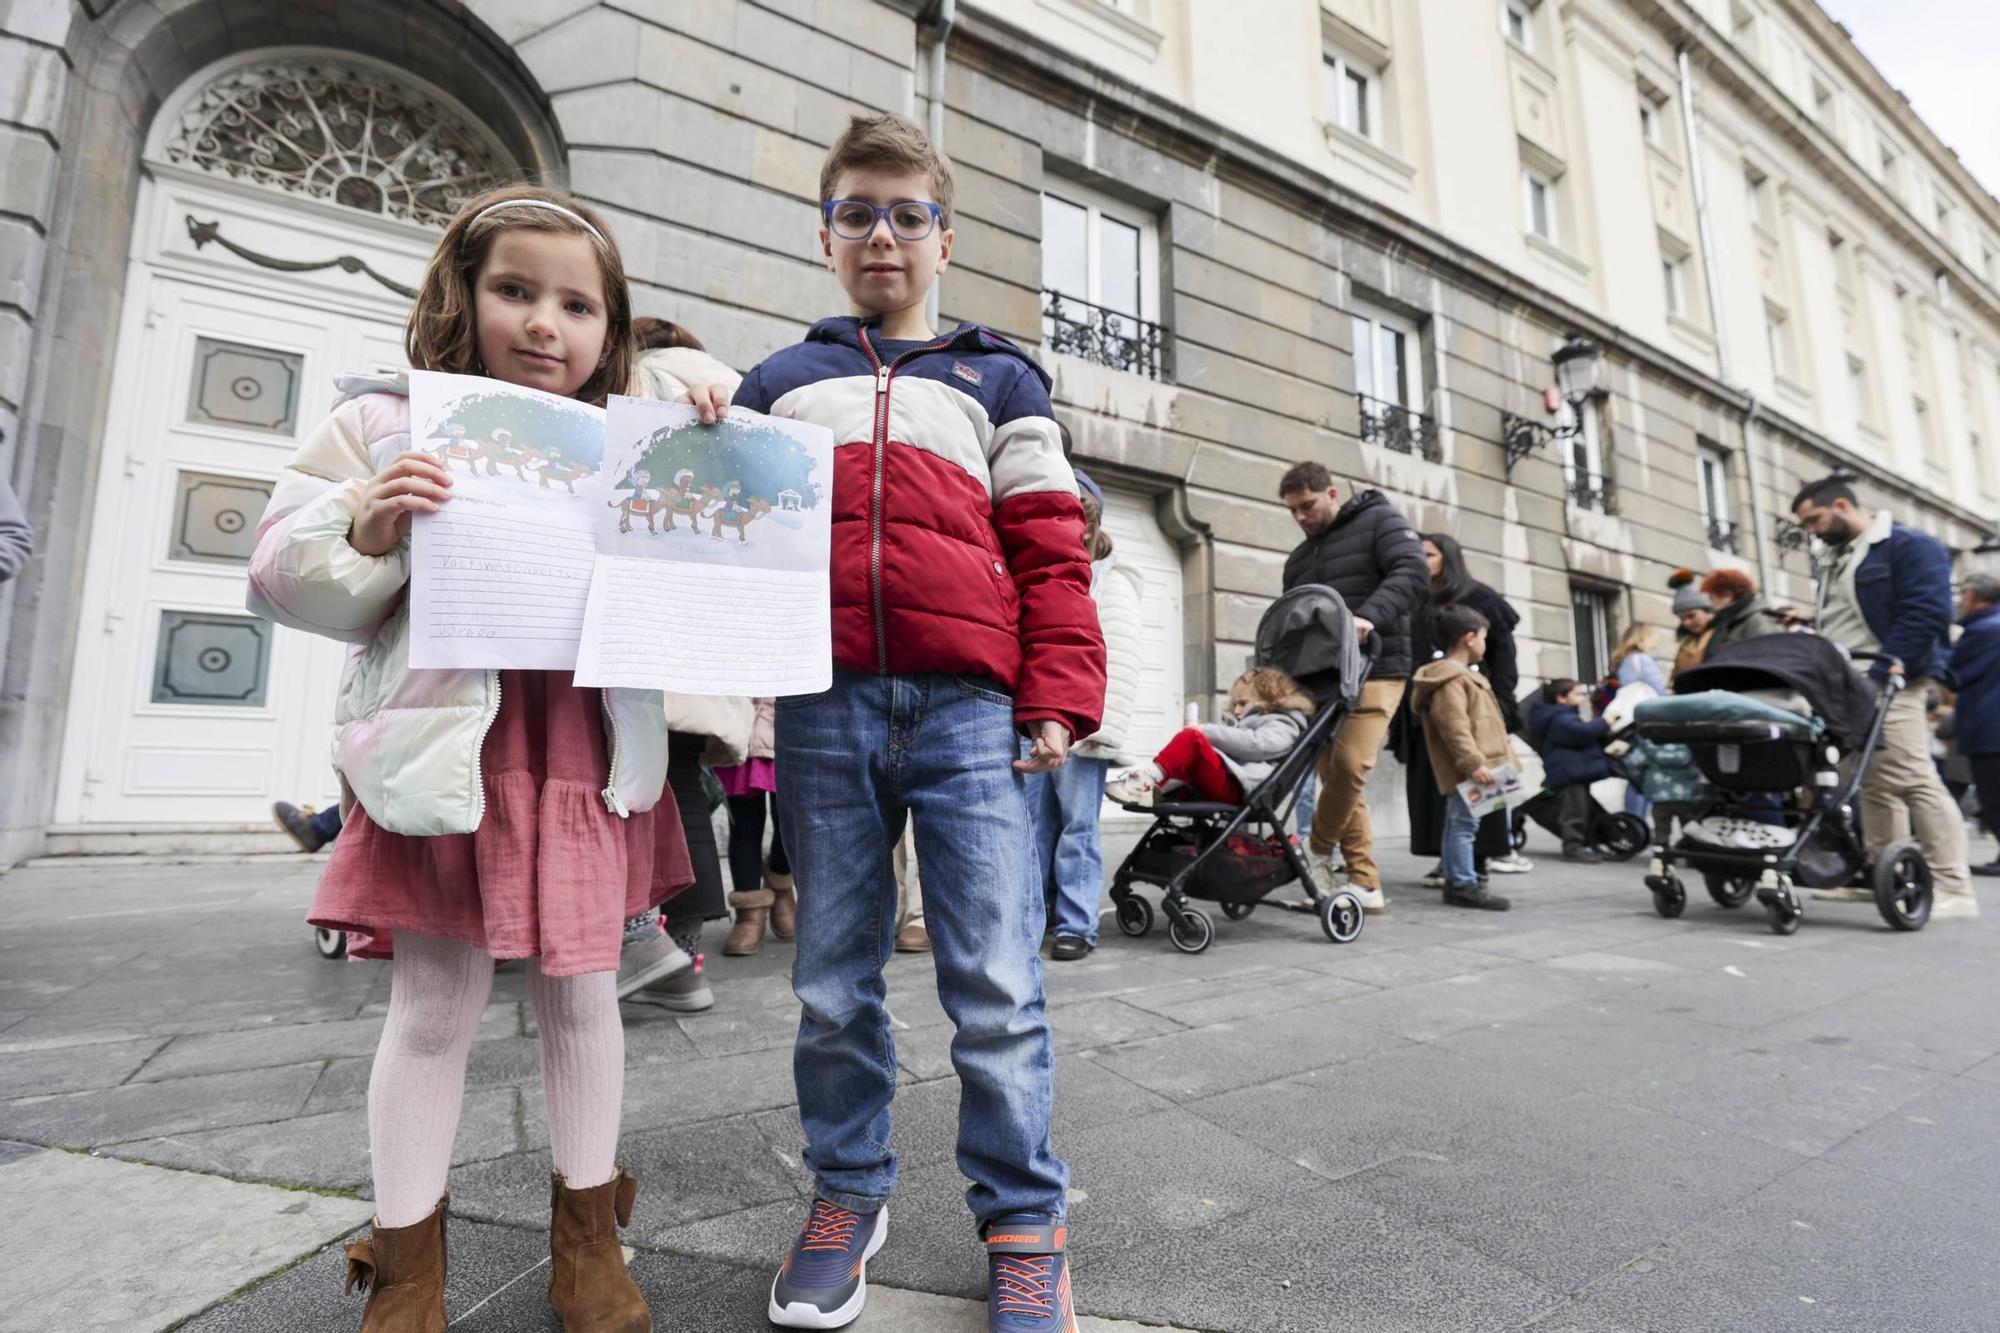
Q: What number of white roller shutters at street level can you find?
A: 1